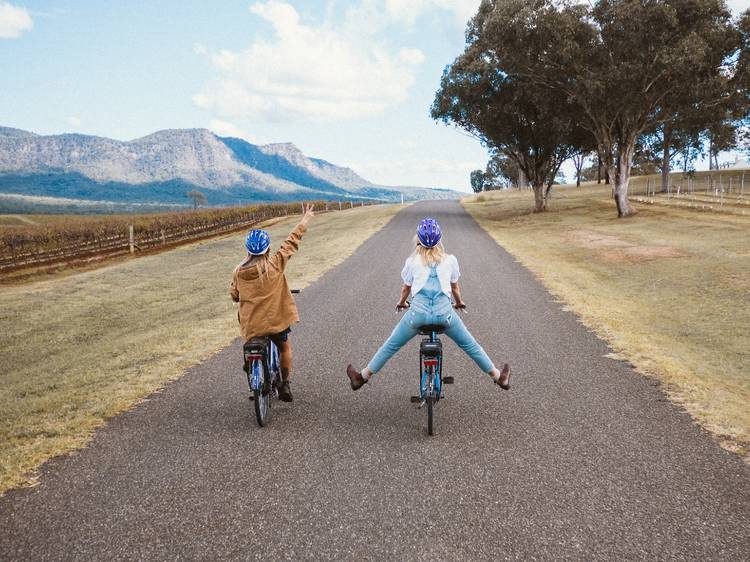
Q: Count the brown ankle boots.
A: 2